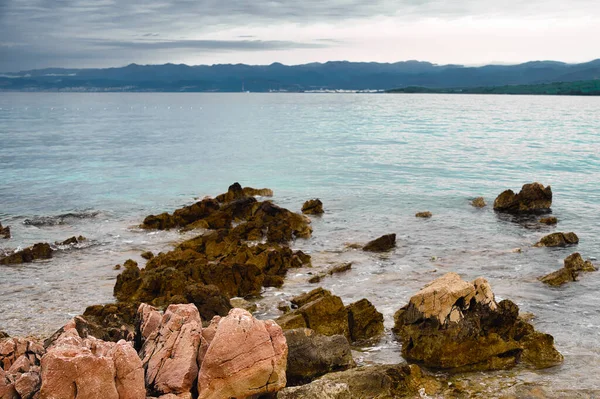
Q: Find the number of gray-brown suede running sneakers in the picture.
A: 0